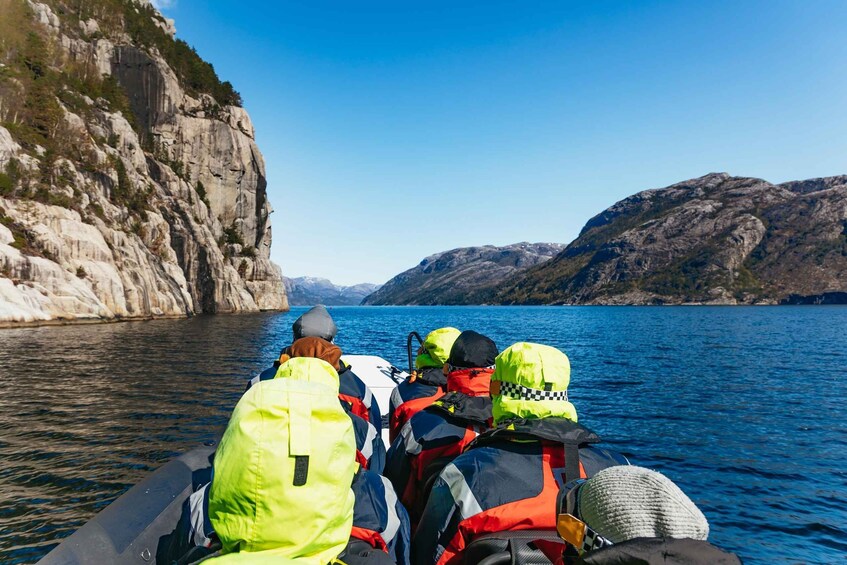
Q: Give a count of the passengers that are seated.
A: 7